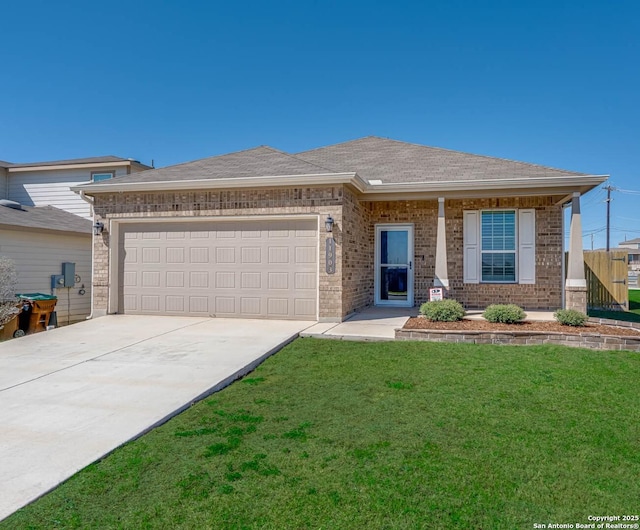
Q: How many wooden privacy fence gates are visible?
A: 1